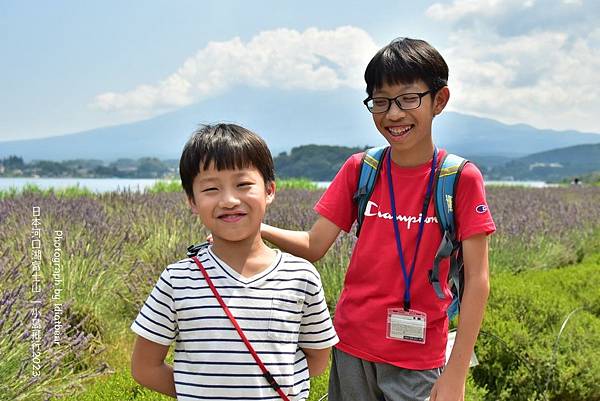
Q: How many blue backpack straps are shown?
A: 2